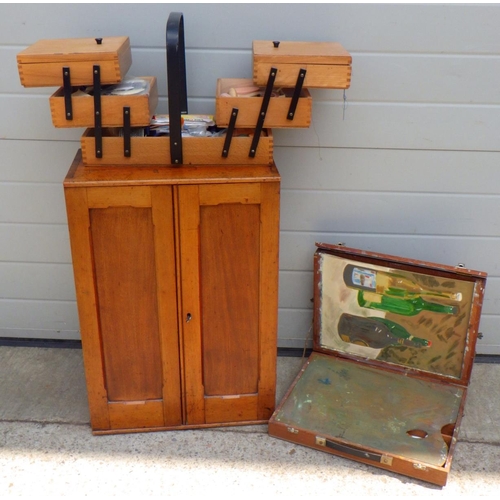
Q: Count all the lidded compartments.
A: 2